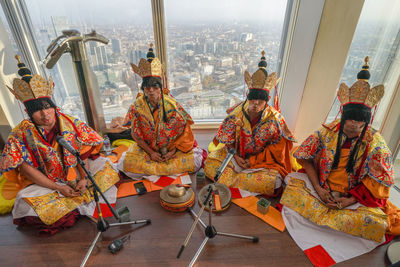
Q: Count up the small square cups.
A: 3